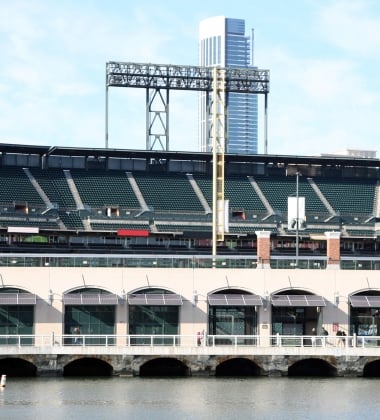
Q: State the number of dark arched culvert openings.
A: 6